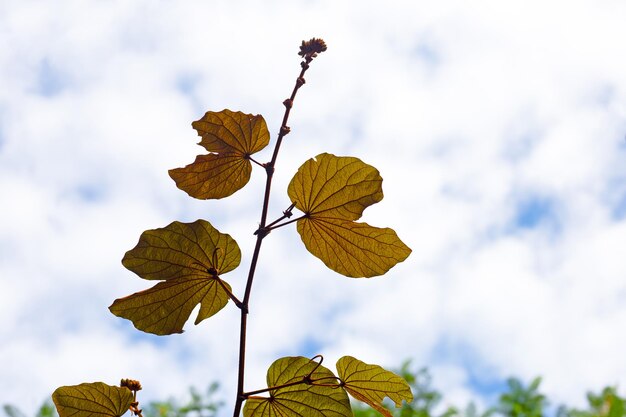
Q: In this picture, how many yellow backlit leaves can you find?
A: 6